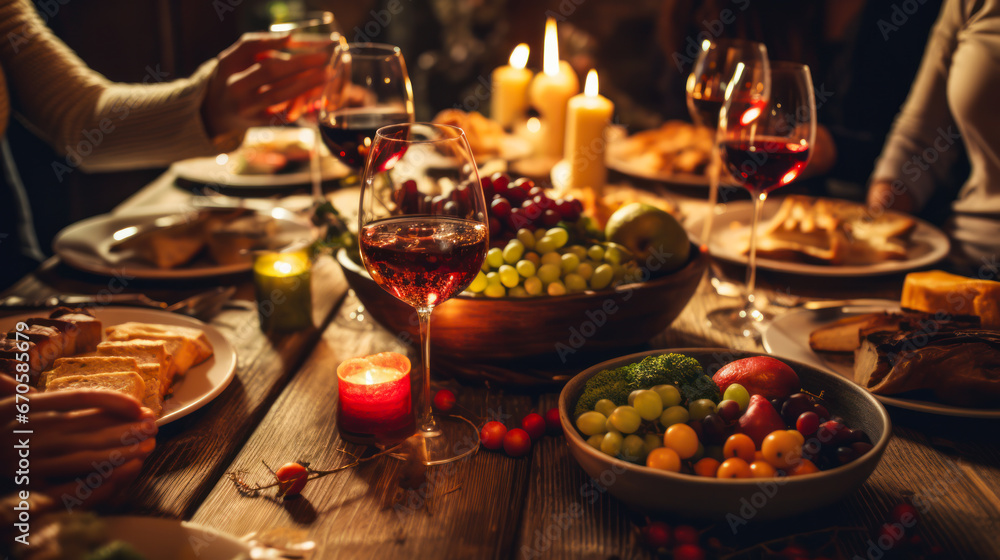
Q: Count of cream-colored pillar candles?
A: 3